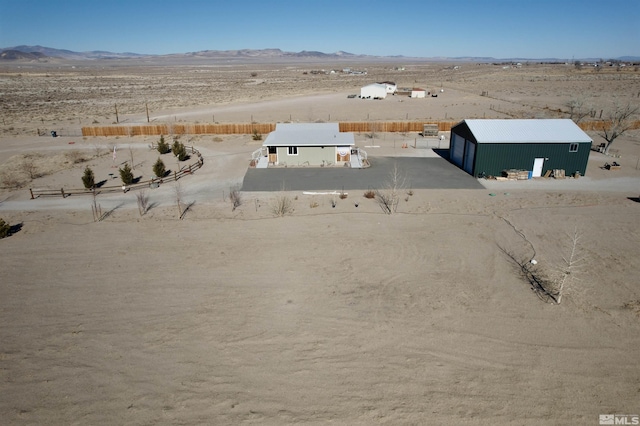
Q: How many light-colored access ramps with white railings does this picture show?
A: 2